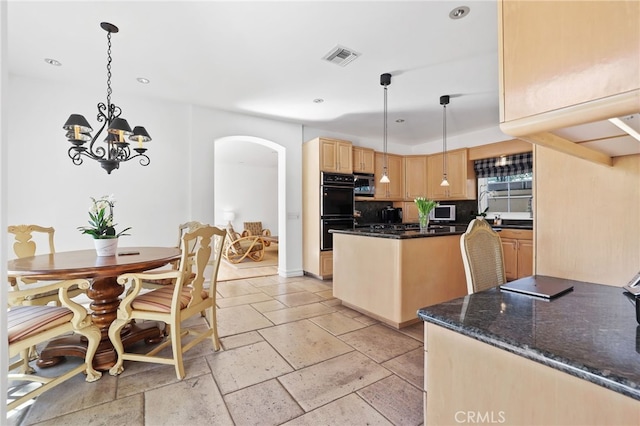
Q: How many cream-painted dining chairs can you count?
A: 4